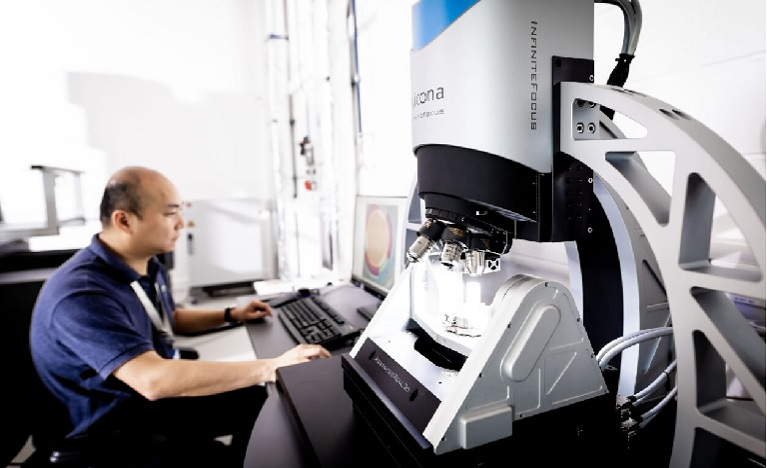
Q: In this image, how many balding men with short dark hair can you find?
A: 1